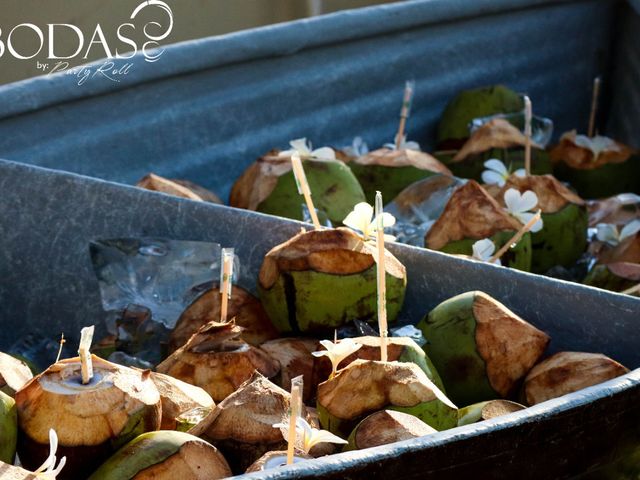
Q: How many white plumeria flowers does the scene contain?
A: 12